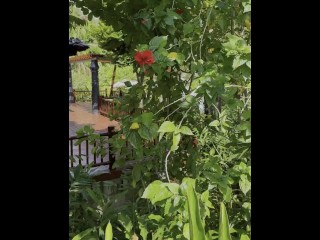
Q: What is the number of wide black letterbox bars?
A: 2